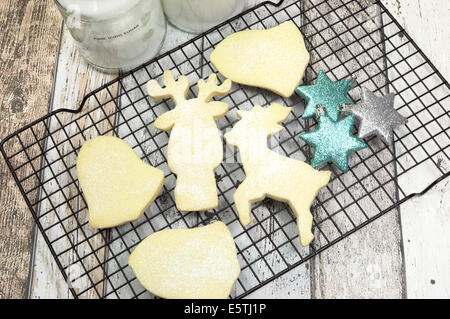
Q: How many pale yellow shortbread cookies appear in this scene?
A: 5